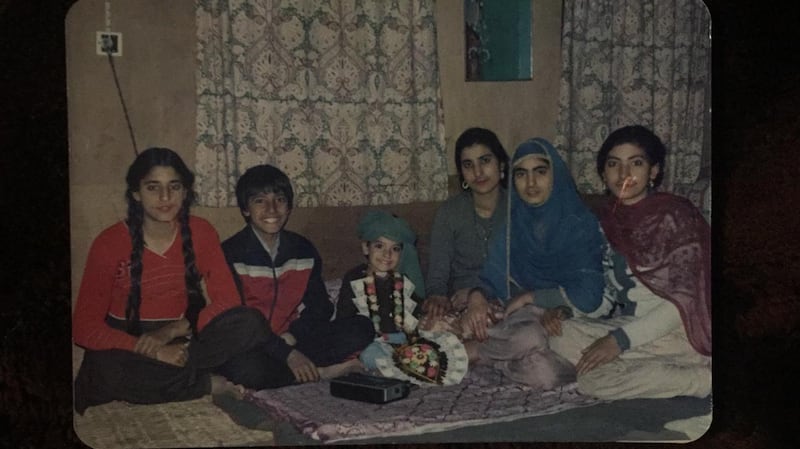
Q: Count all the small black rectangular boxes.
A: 1